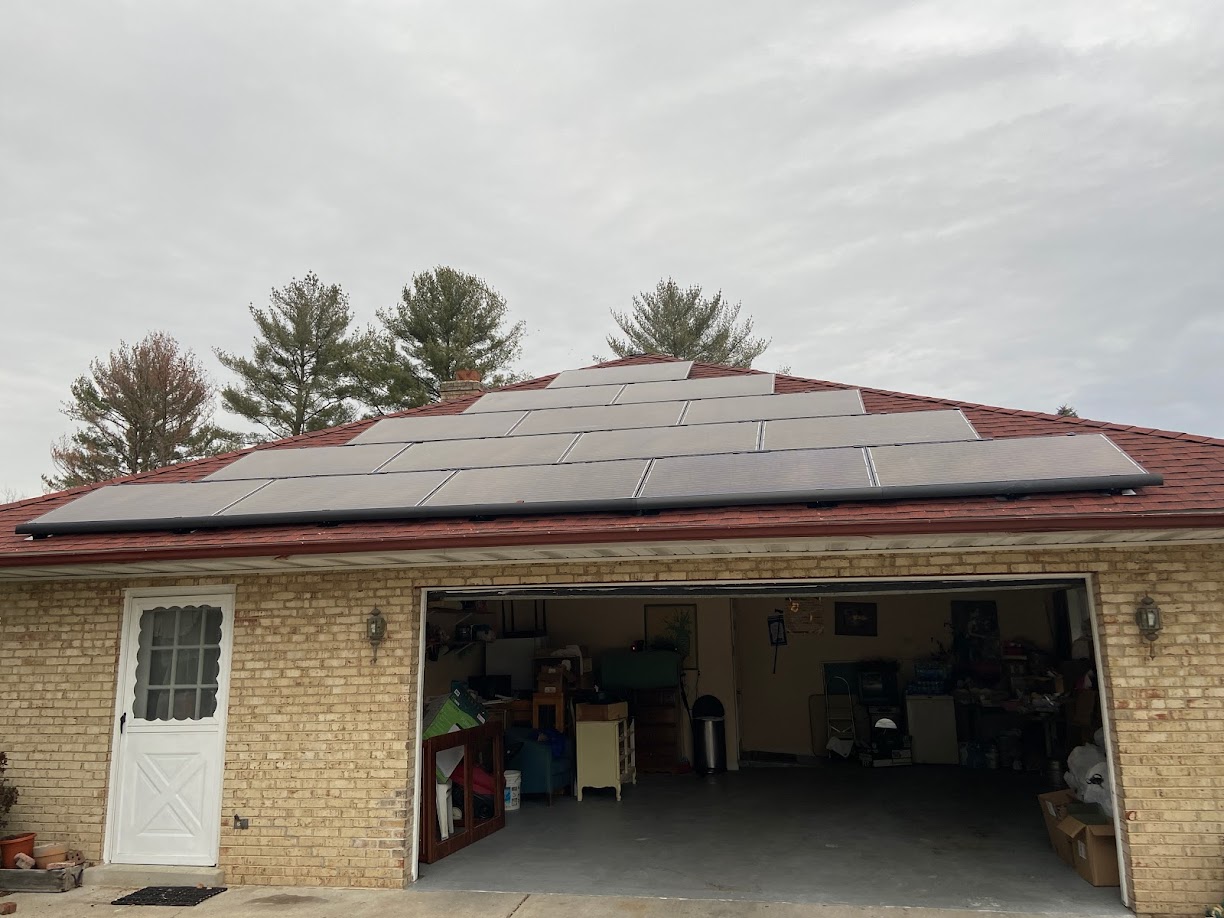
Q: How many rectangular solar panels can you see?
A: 15